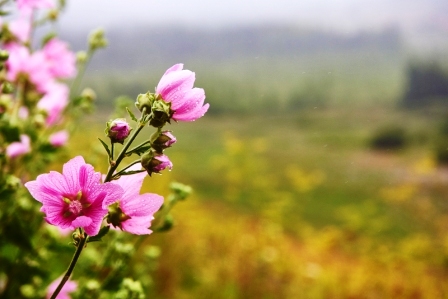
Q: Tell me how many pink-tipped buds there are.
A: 3